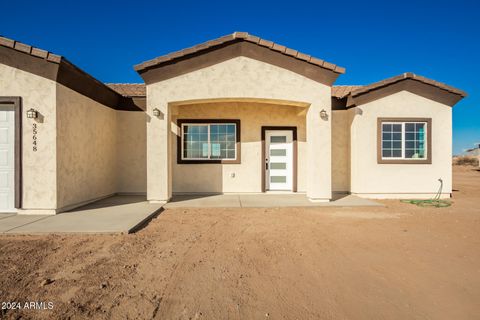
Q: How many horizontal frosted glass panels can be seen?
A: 4